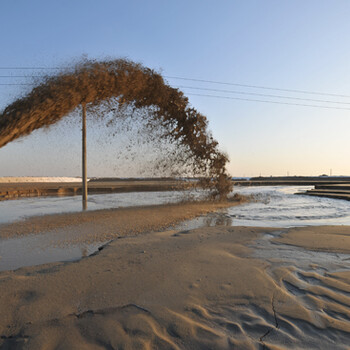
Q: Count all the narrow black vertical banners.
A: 0